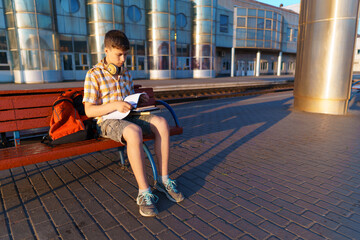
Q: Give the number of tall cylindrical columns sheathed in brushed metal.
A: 1